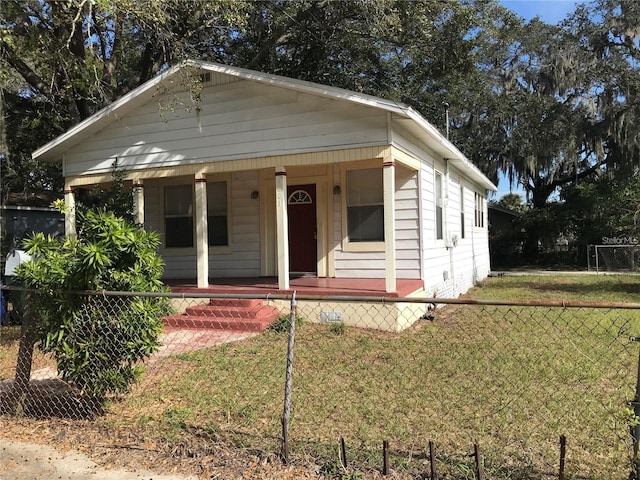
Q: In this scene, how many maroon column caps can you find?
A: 5